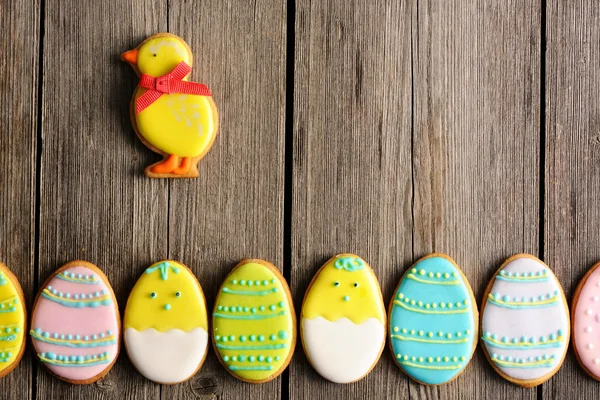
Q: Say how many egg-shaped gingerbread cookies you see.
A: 8